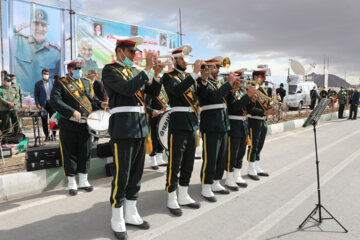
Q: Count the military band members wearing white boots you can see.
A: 7